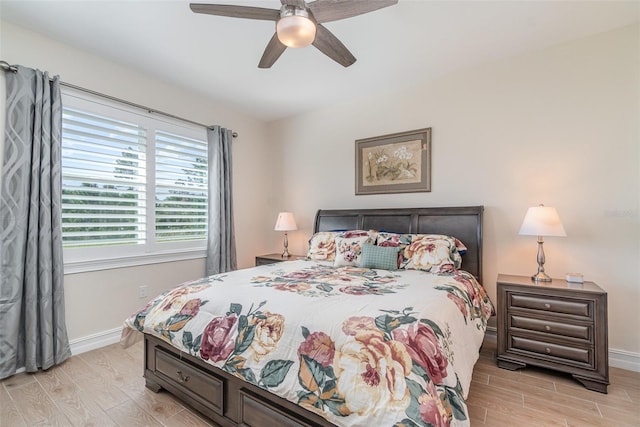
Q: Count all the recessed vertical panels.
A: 3